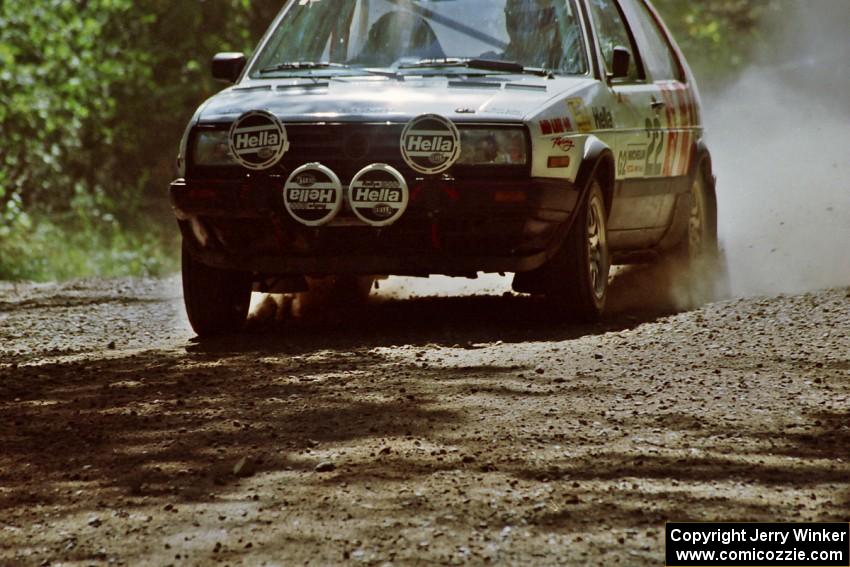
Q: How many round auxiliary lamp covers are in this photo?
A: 4